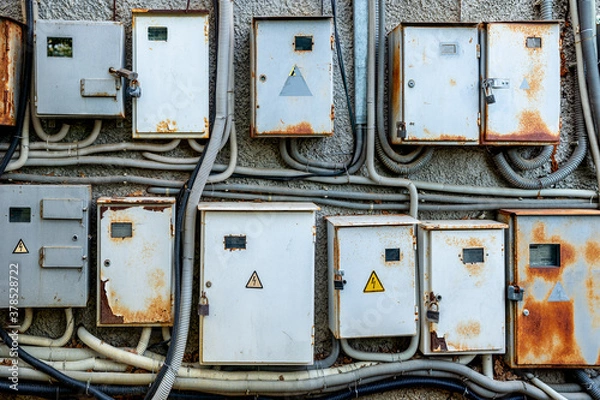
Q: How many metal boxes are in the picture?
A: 12